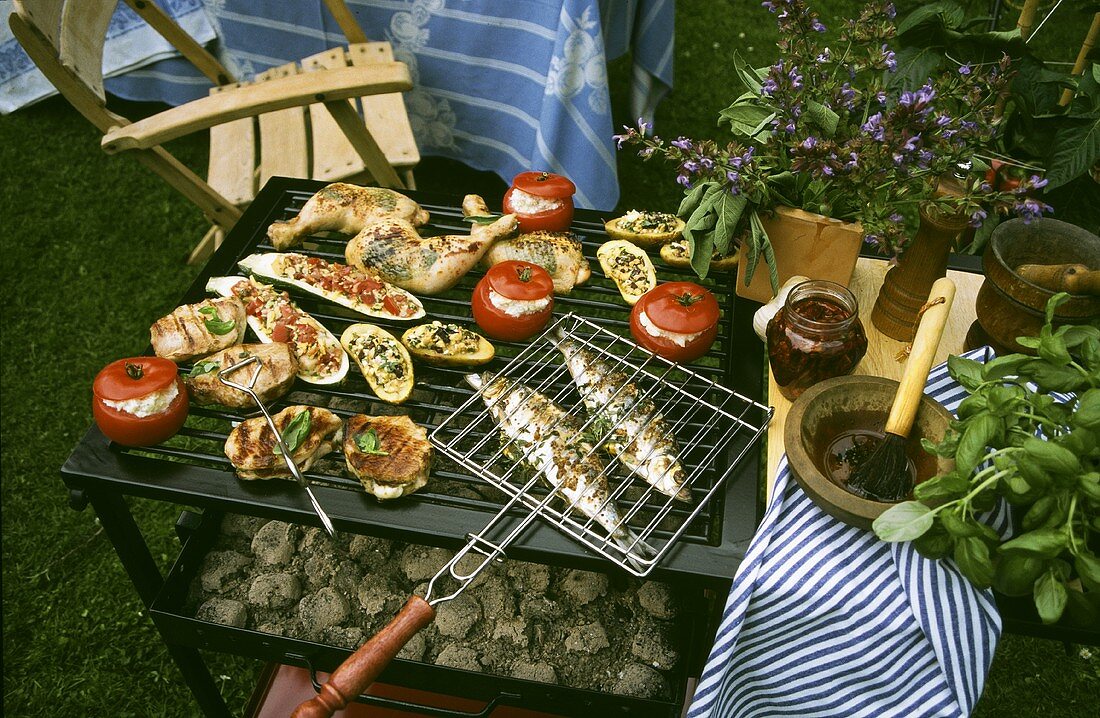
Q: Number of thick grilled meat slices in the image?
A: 4